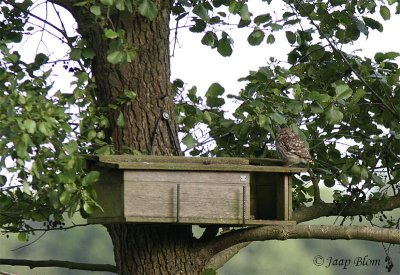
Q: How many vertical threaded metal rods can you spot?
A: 2